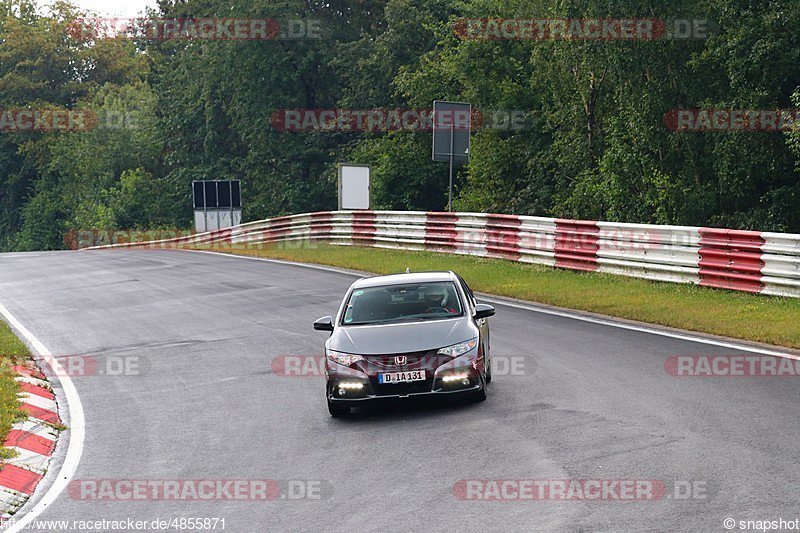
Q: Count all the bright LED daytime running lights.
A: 2